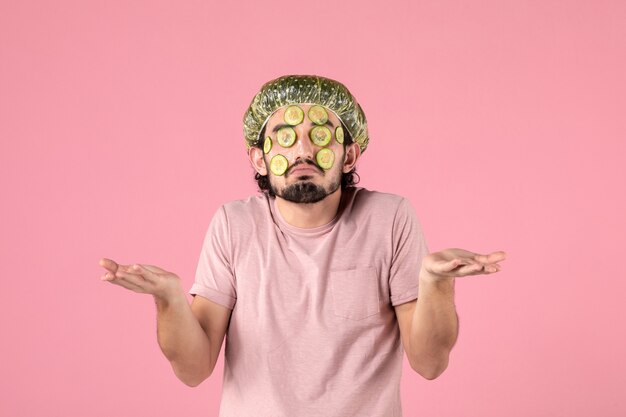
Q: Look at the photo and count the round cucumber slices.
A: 8